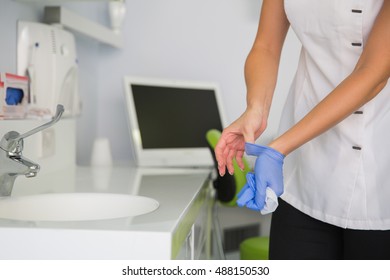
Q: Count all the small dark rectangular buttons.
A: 4